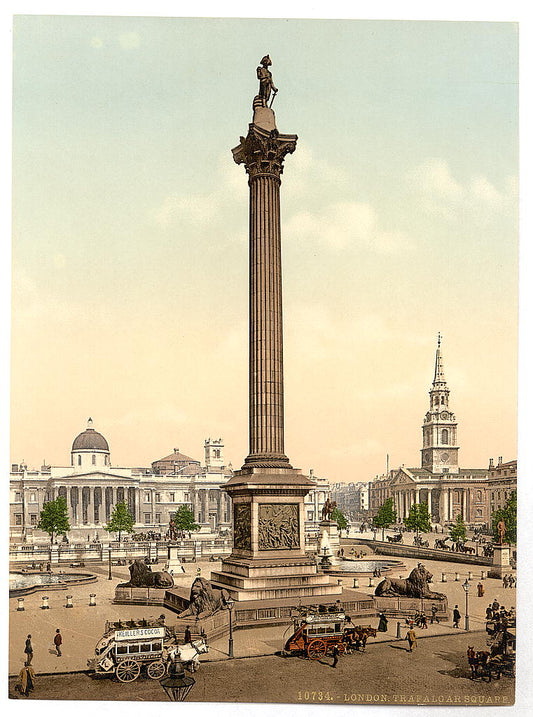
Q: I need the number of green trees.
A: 8